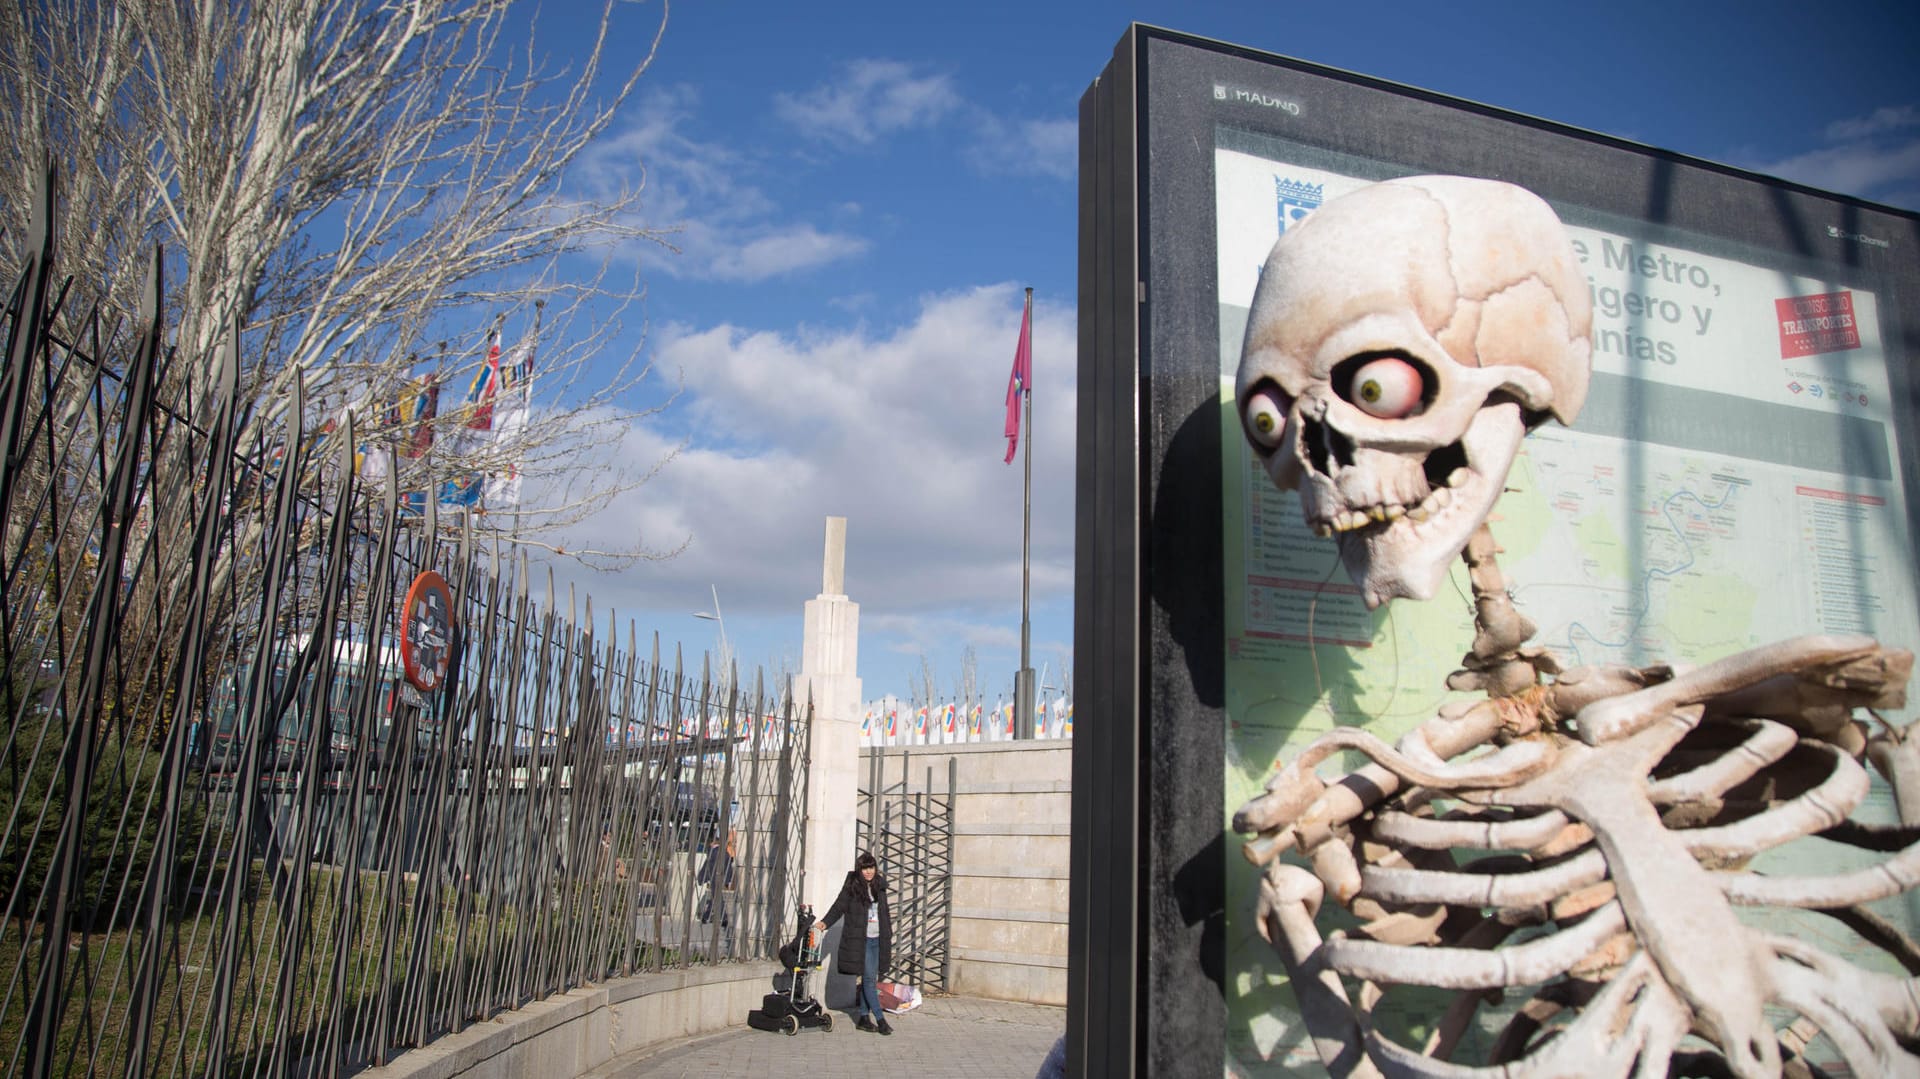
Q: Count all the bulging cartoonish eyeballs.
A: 2